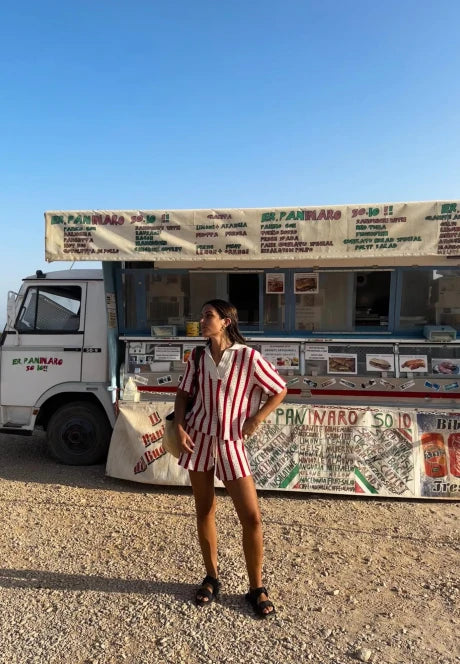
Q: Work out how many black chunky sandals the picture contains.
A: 2